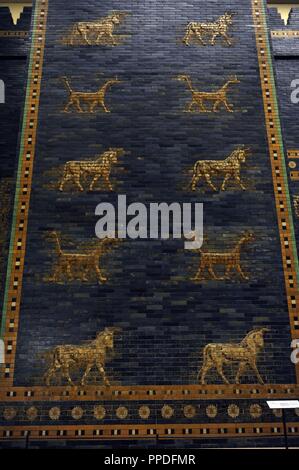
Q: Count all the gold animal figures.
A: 10